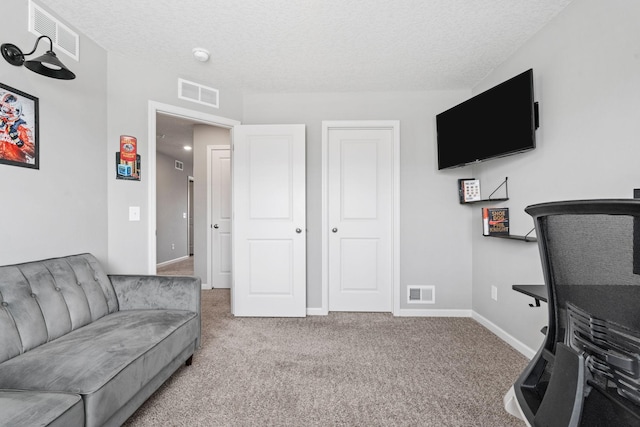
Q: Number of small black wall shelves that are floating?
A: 2